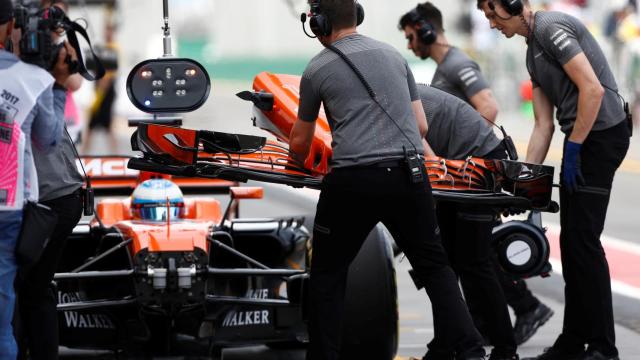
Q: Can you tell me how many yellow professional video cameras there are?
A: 0